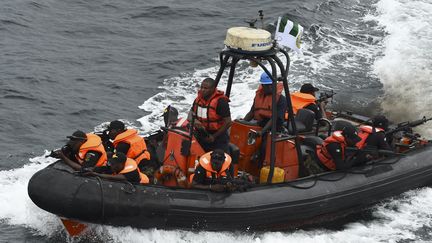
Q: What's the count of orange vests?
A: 9